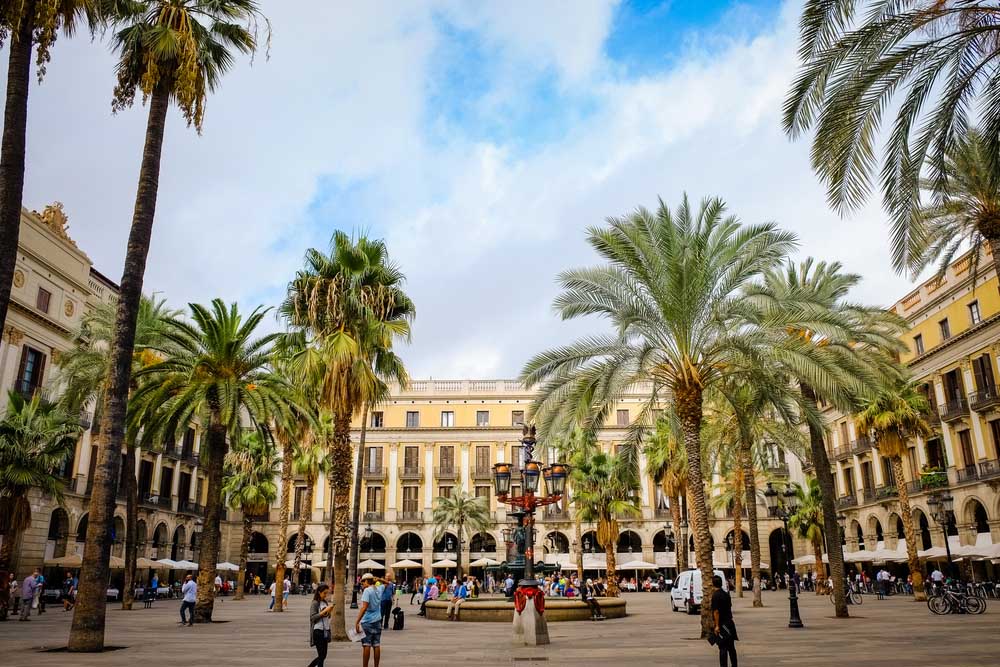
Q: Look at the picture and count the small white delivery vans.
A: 1